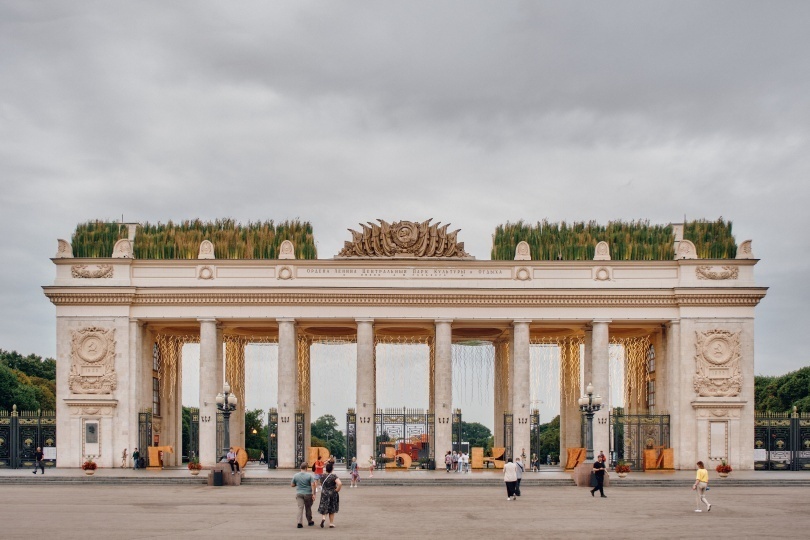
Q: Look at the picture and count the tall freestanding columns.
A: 6